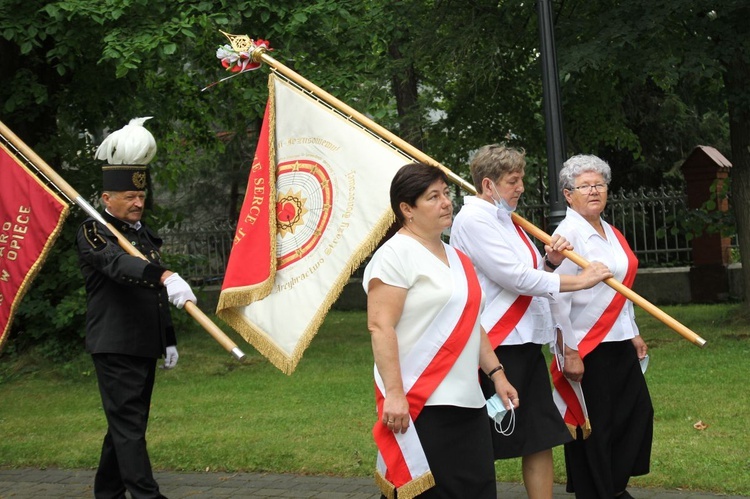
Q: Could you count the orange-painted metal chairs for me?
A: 0